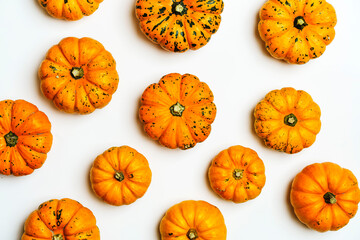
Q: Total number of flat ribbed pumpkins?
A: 12